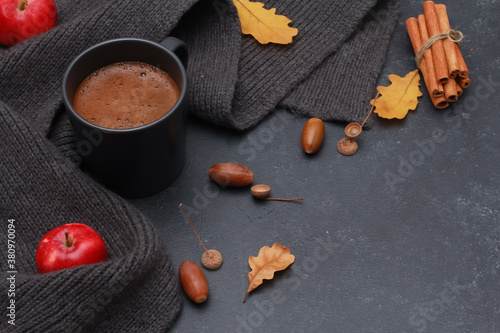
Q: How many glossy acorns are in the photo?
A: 3